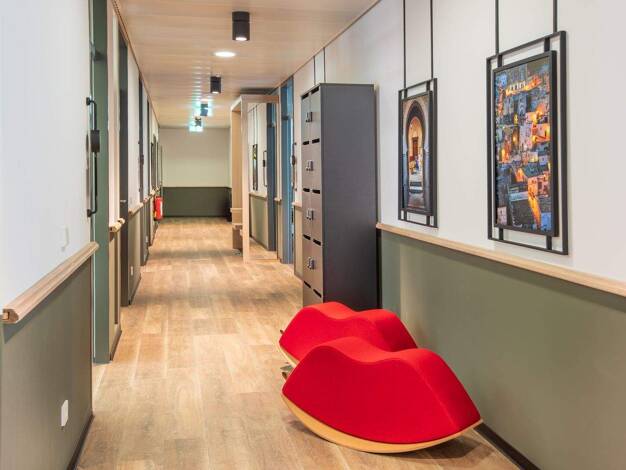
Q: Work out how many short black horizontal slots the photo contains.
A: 10